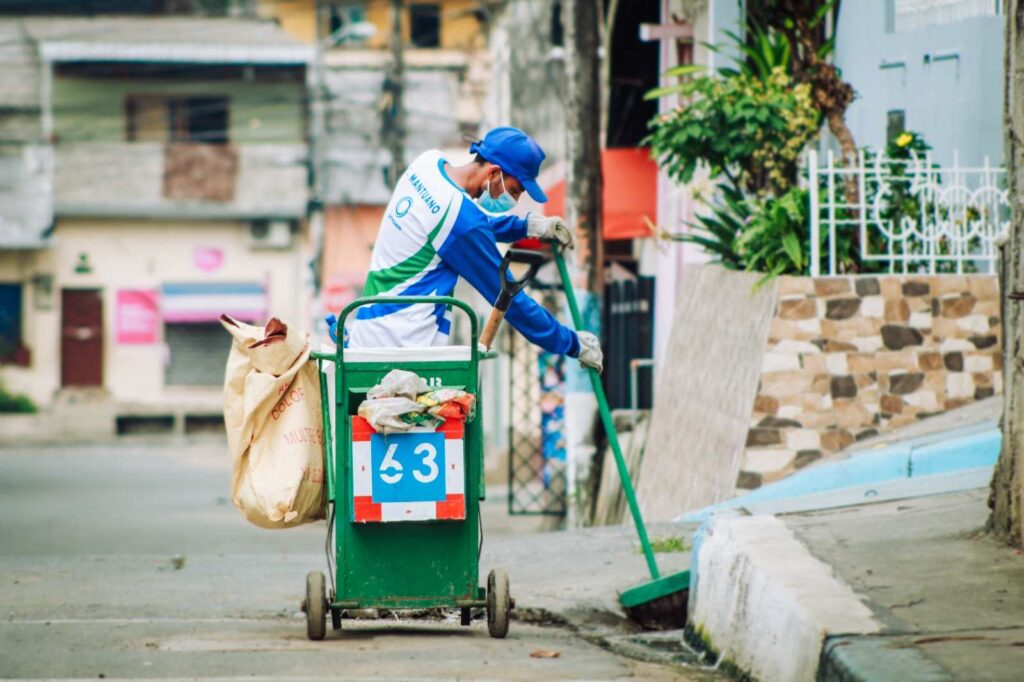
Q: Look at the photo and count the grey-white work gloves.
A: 2